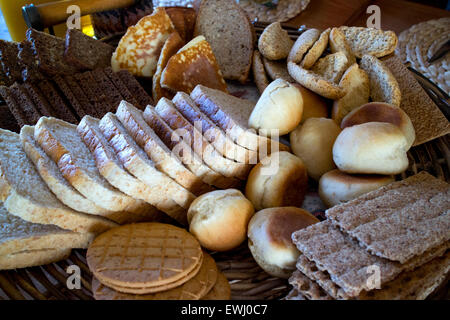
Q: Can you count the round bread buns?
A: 9